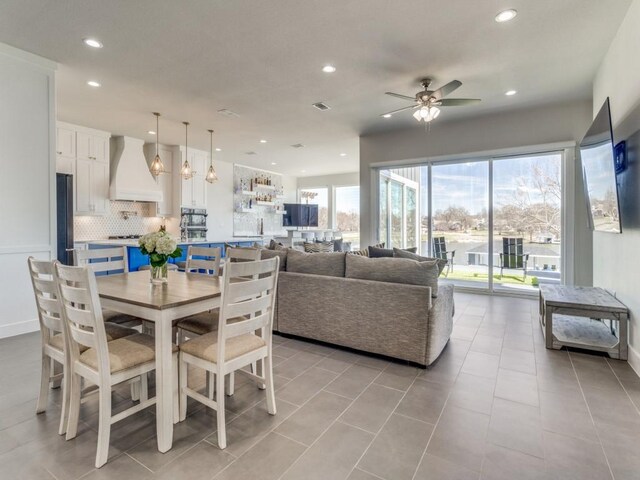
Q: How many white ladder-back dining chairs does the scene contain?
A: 6